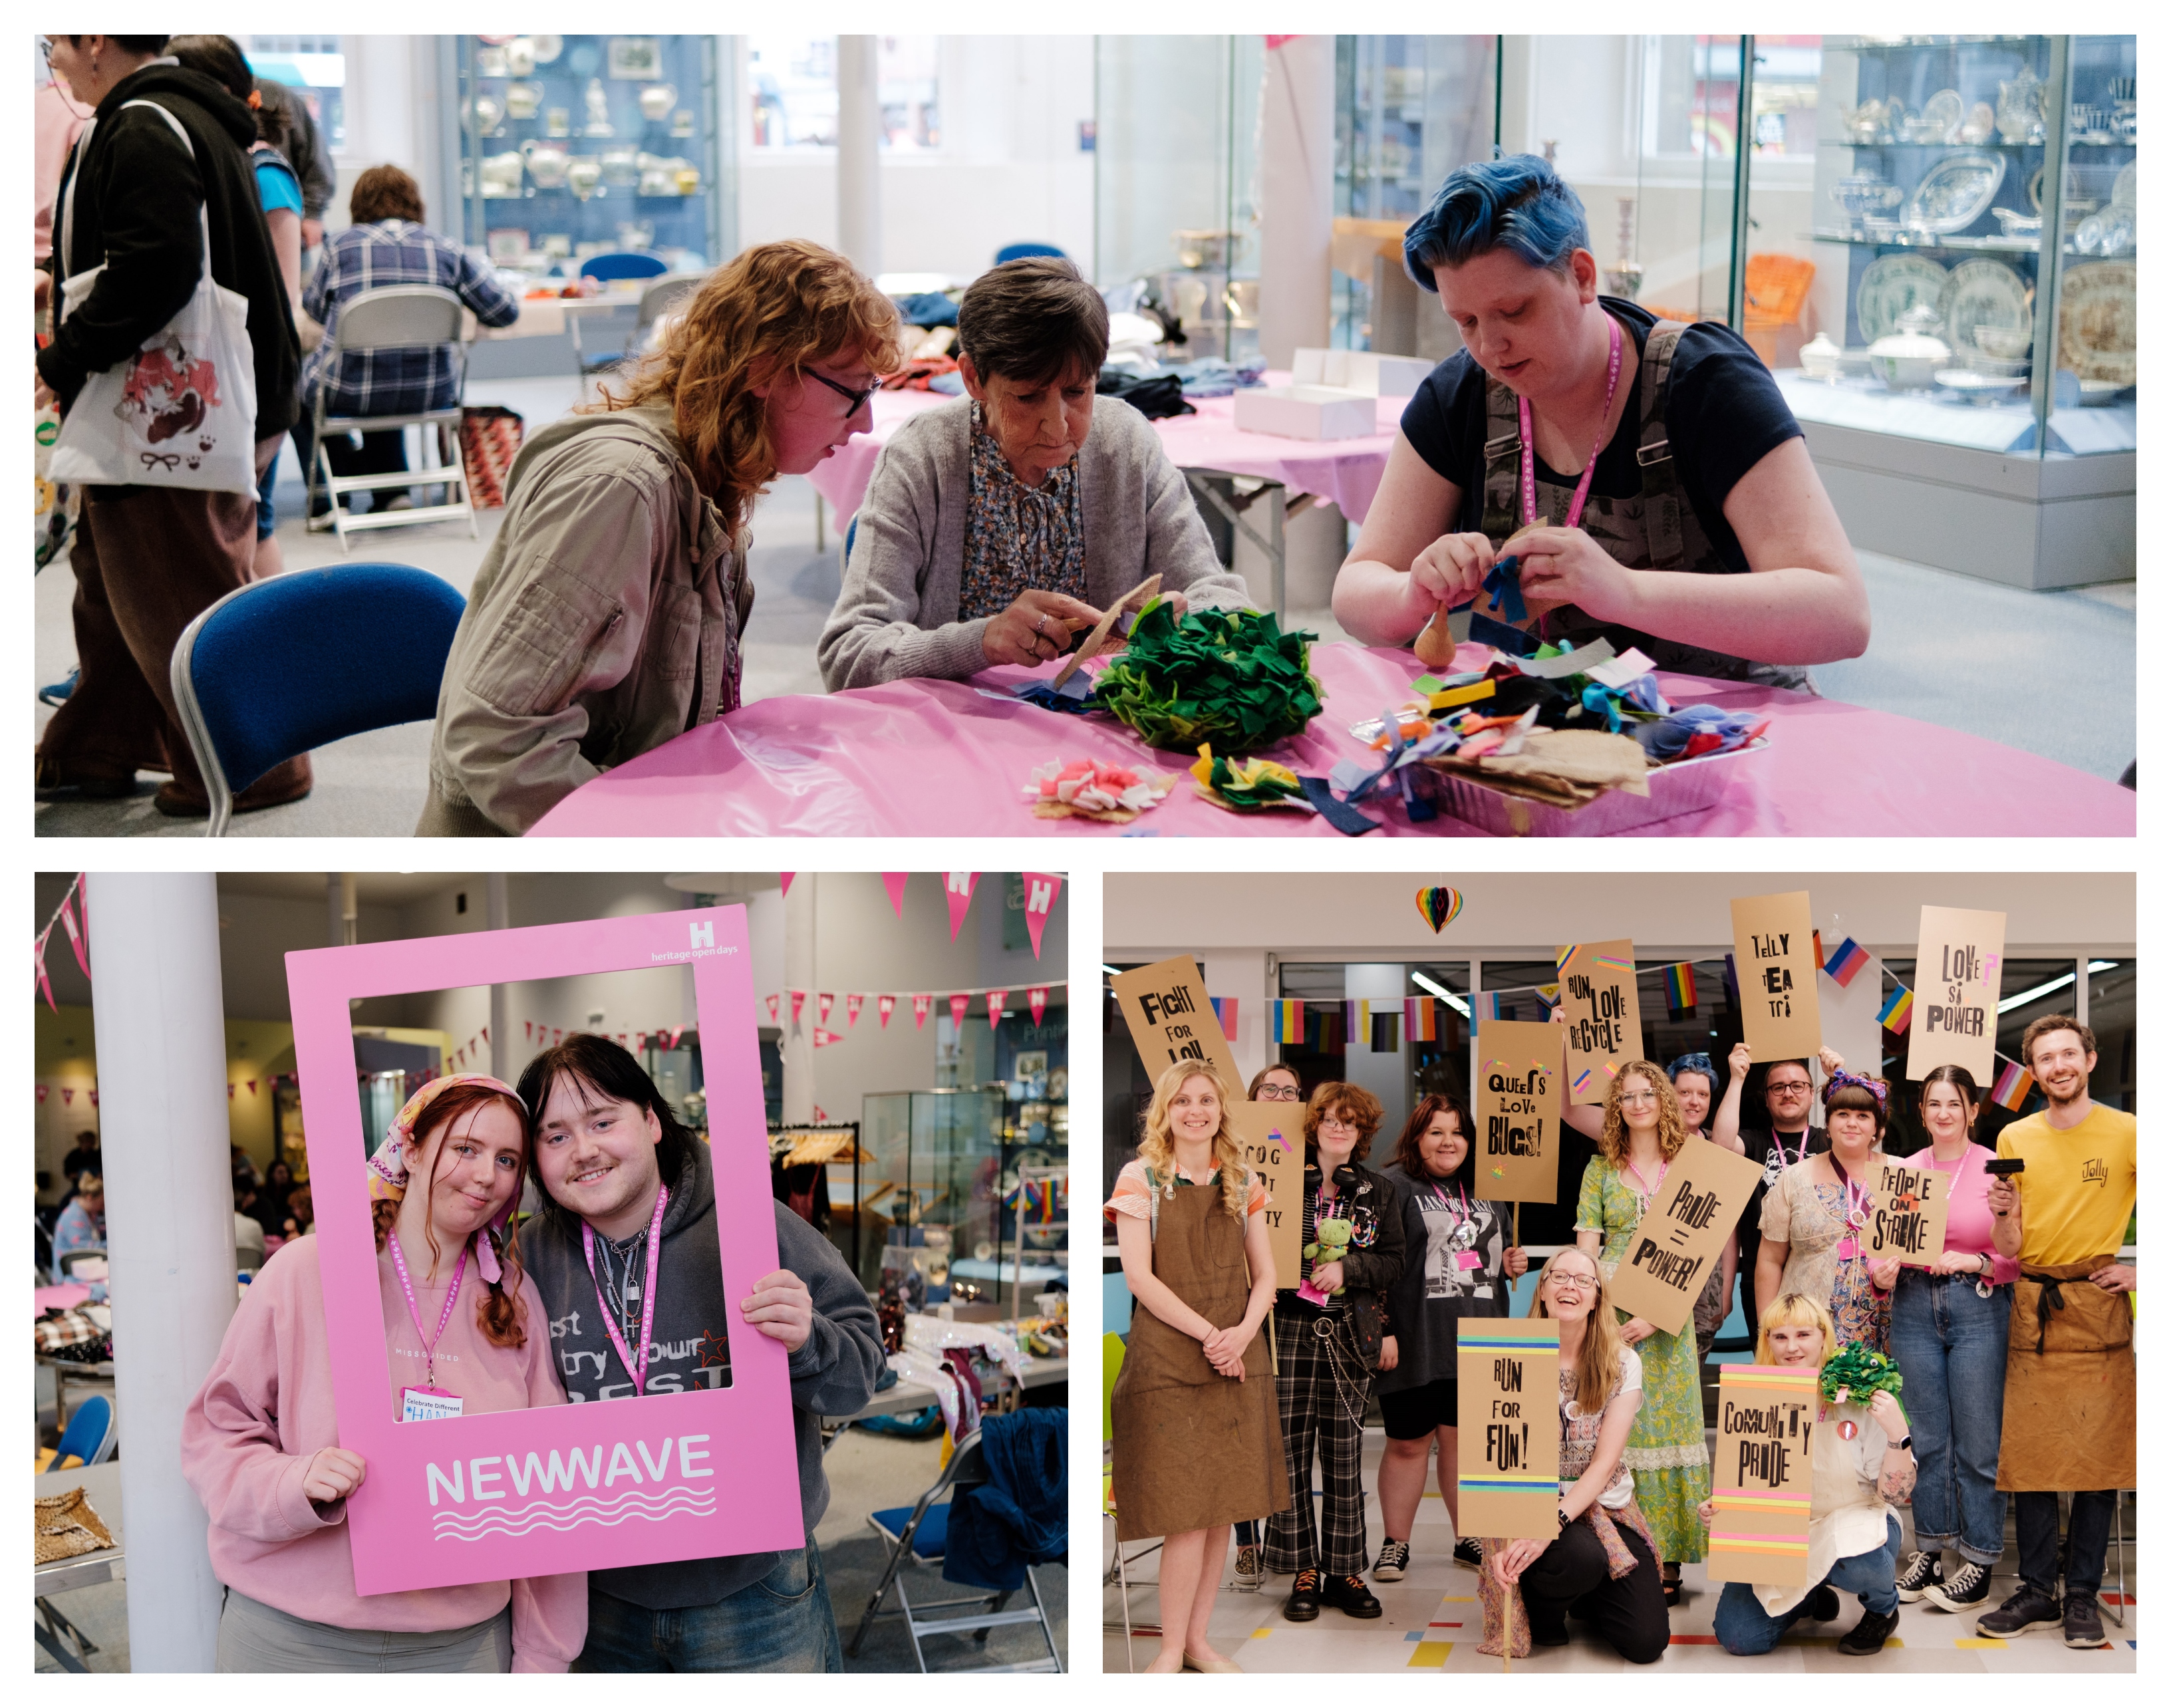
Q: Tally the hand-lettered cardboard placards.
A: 10